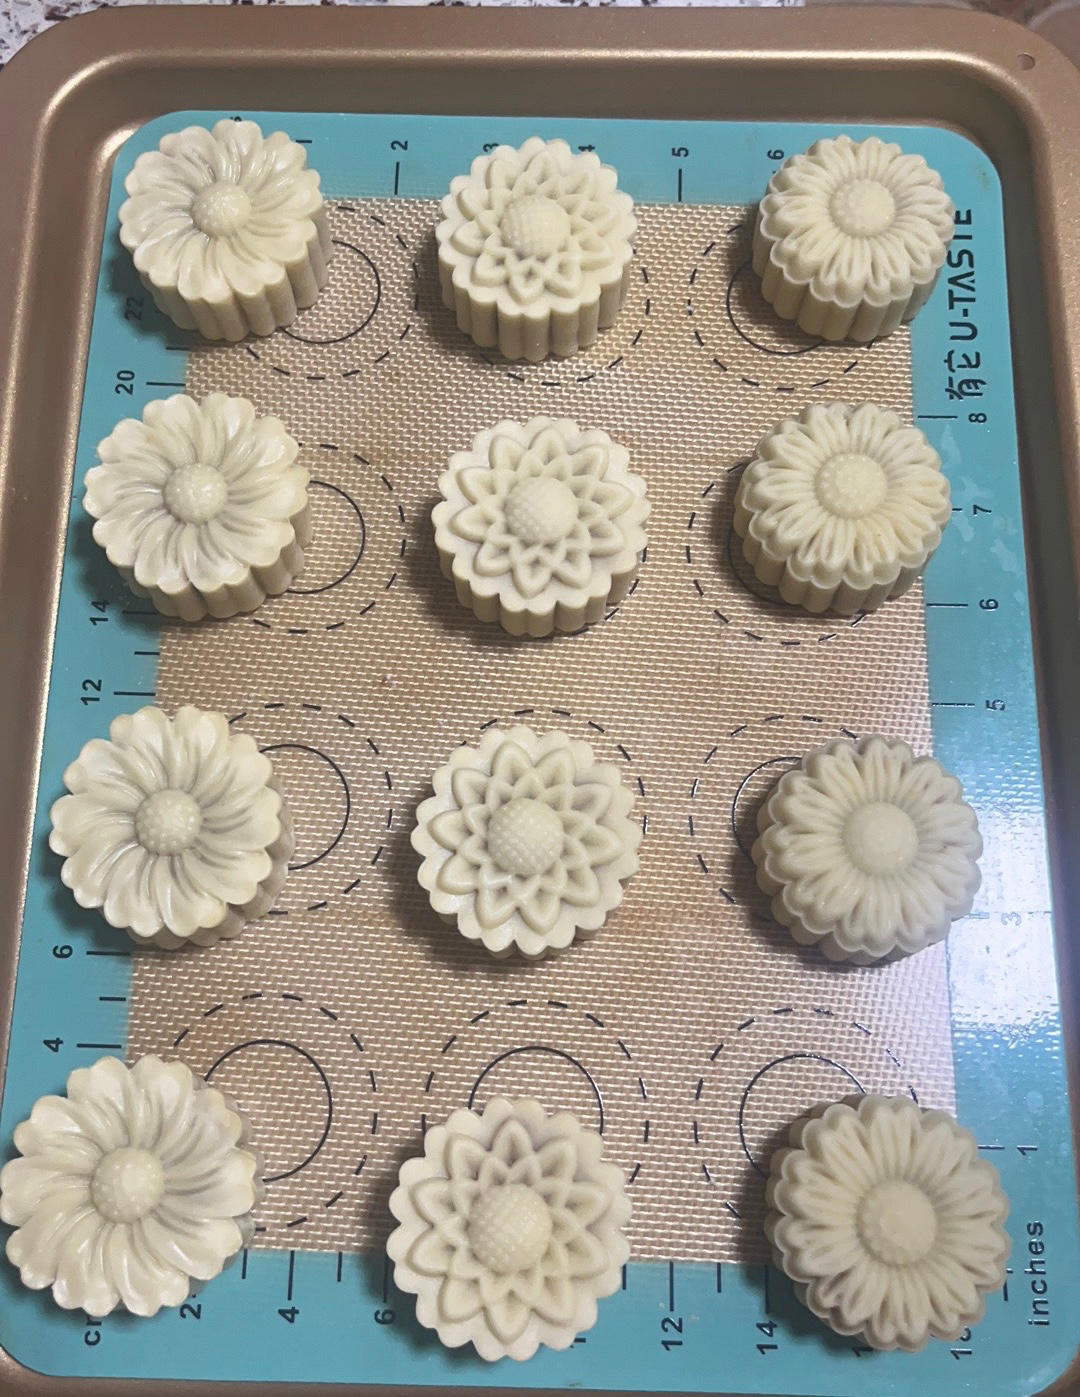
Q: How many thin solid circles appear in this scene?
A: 9